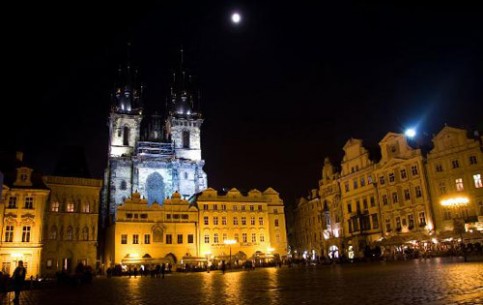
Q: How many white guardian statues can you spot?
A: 0